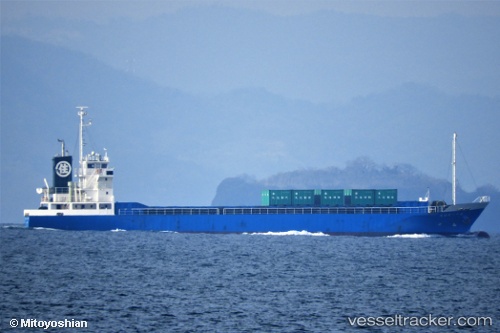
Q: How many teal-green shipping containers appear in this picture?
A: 5